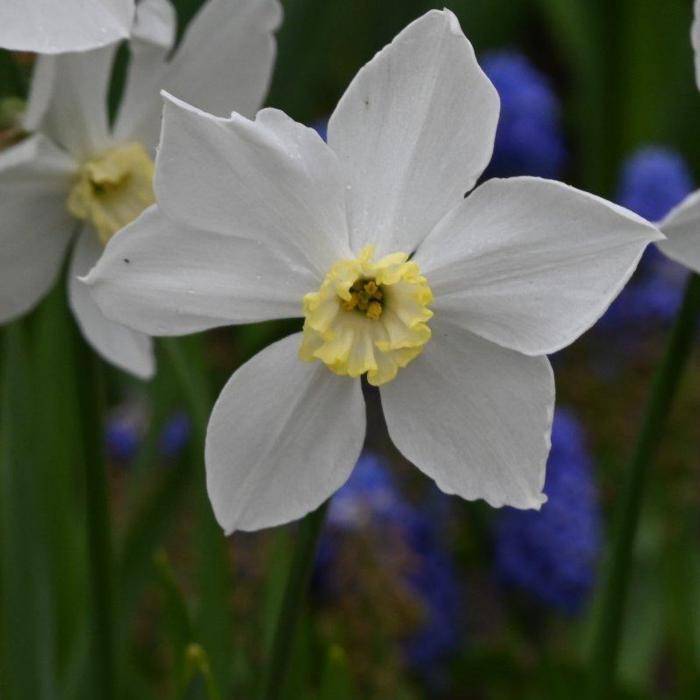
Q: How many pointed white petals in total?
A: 6